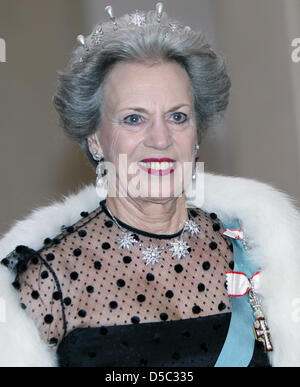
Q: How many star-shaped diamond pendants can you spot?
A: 4